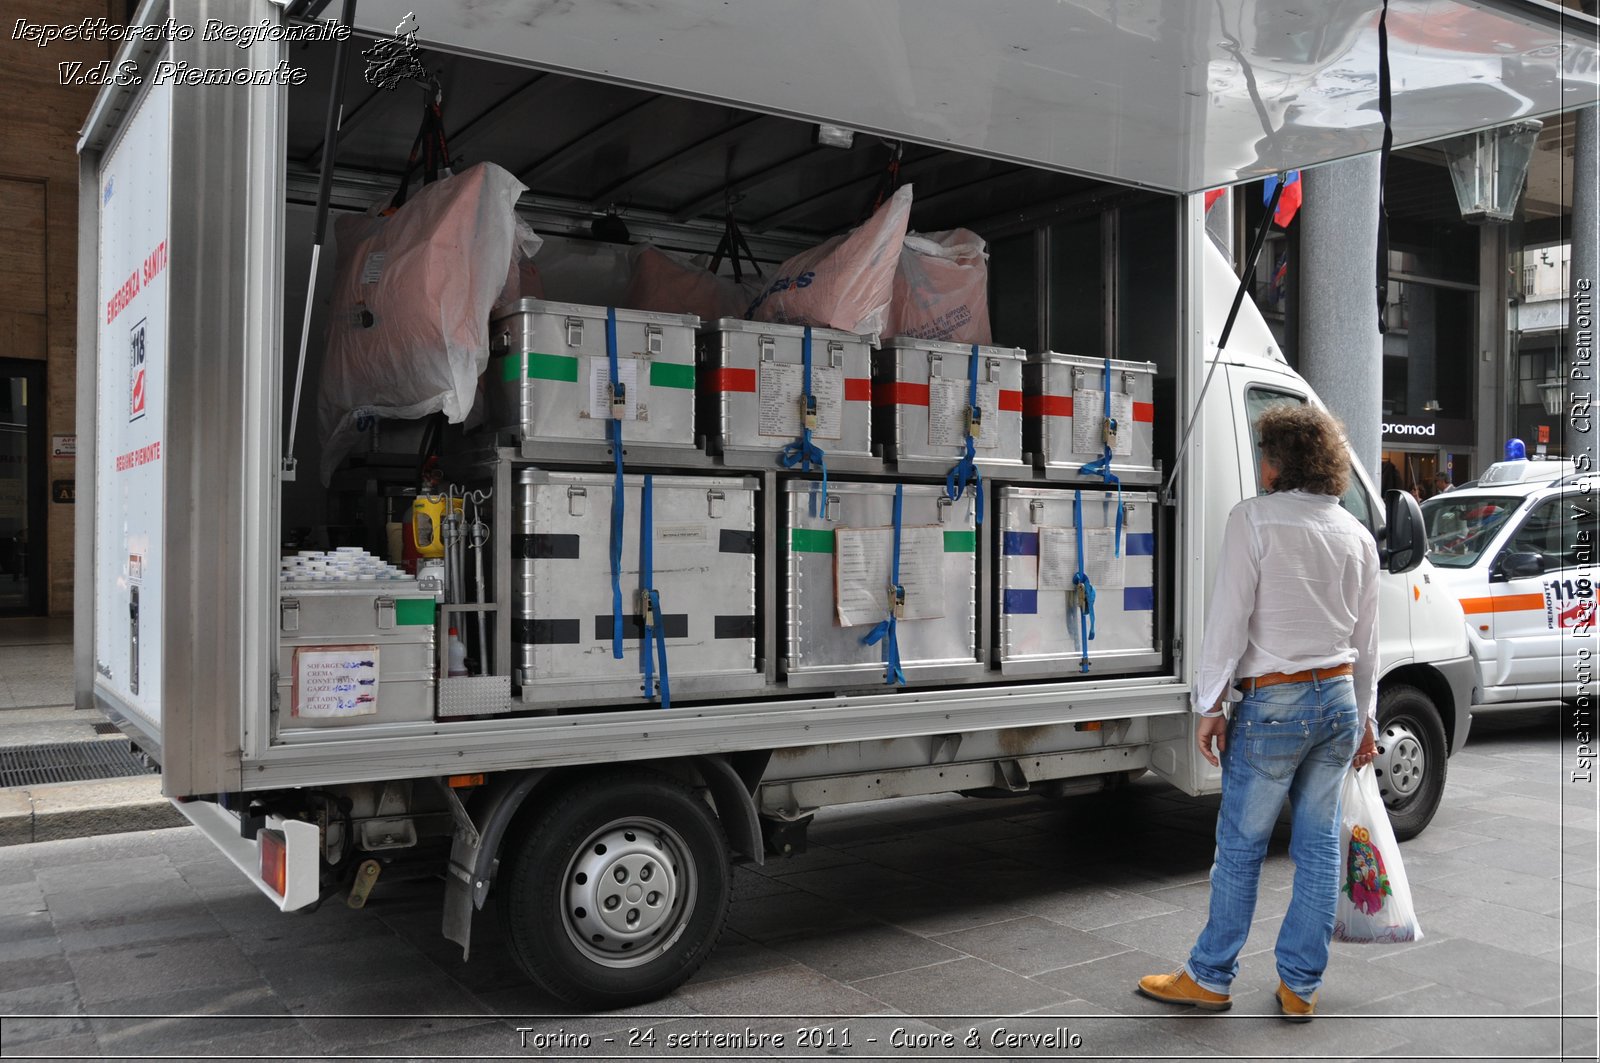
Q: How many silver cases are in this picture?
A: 8